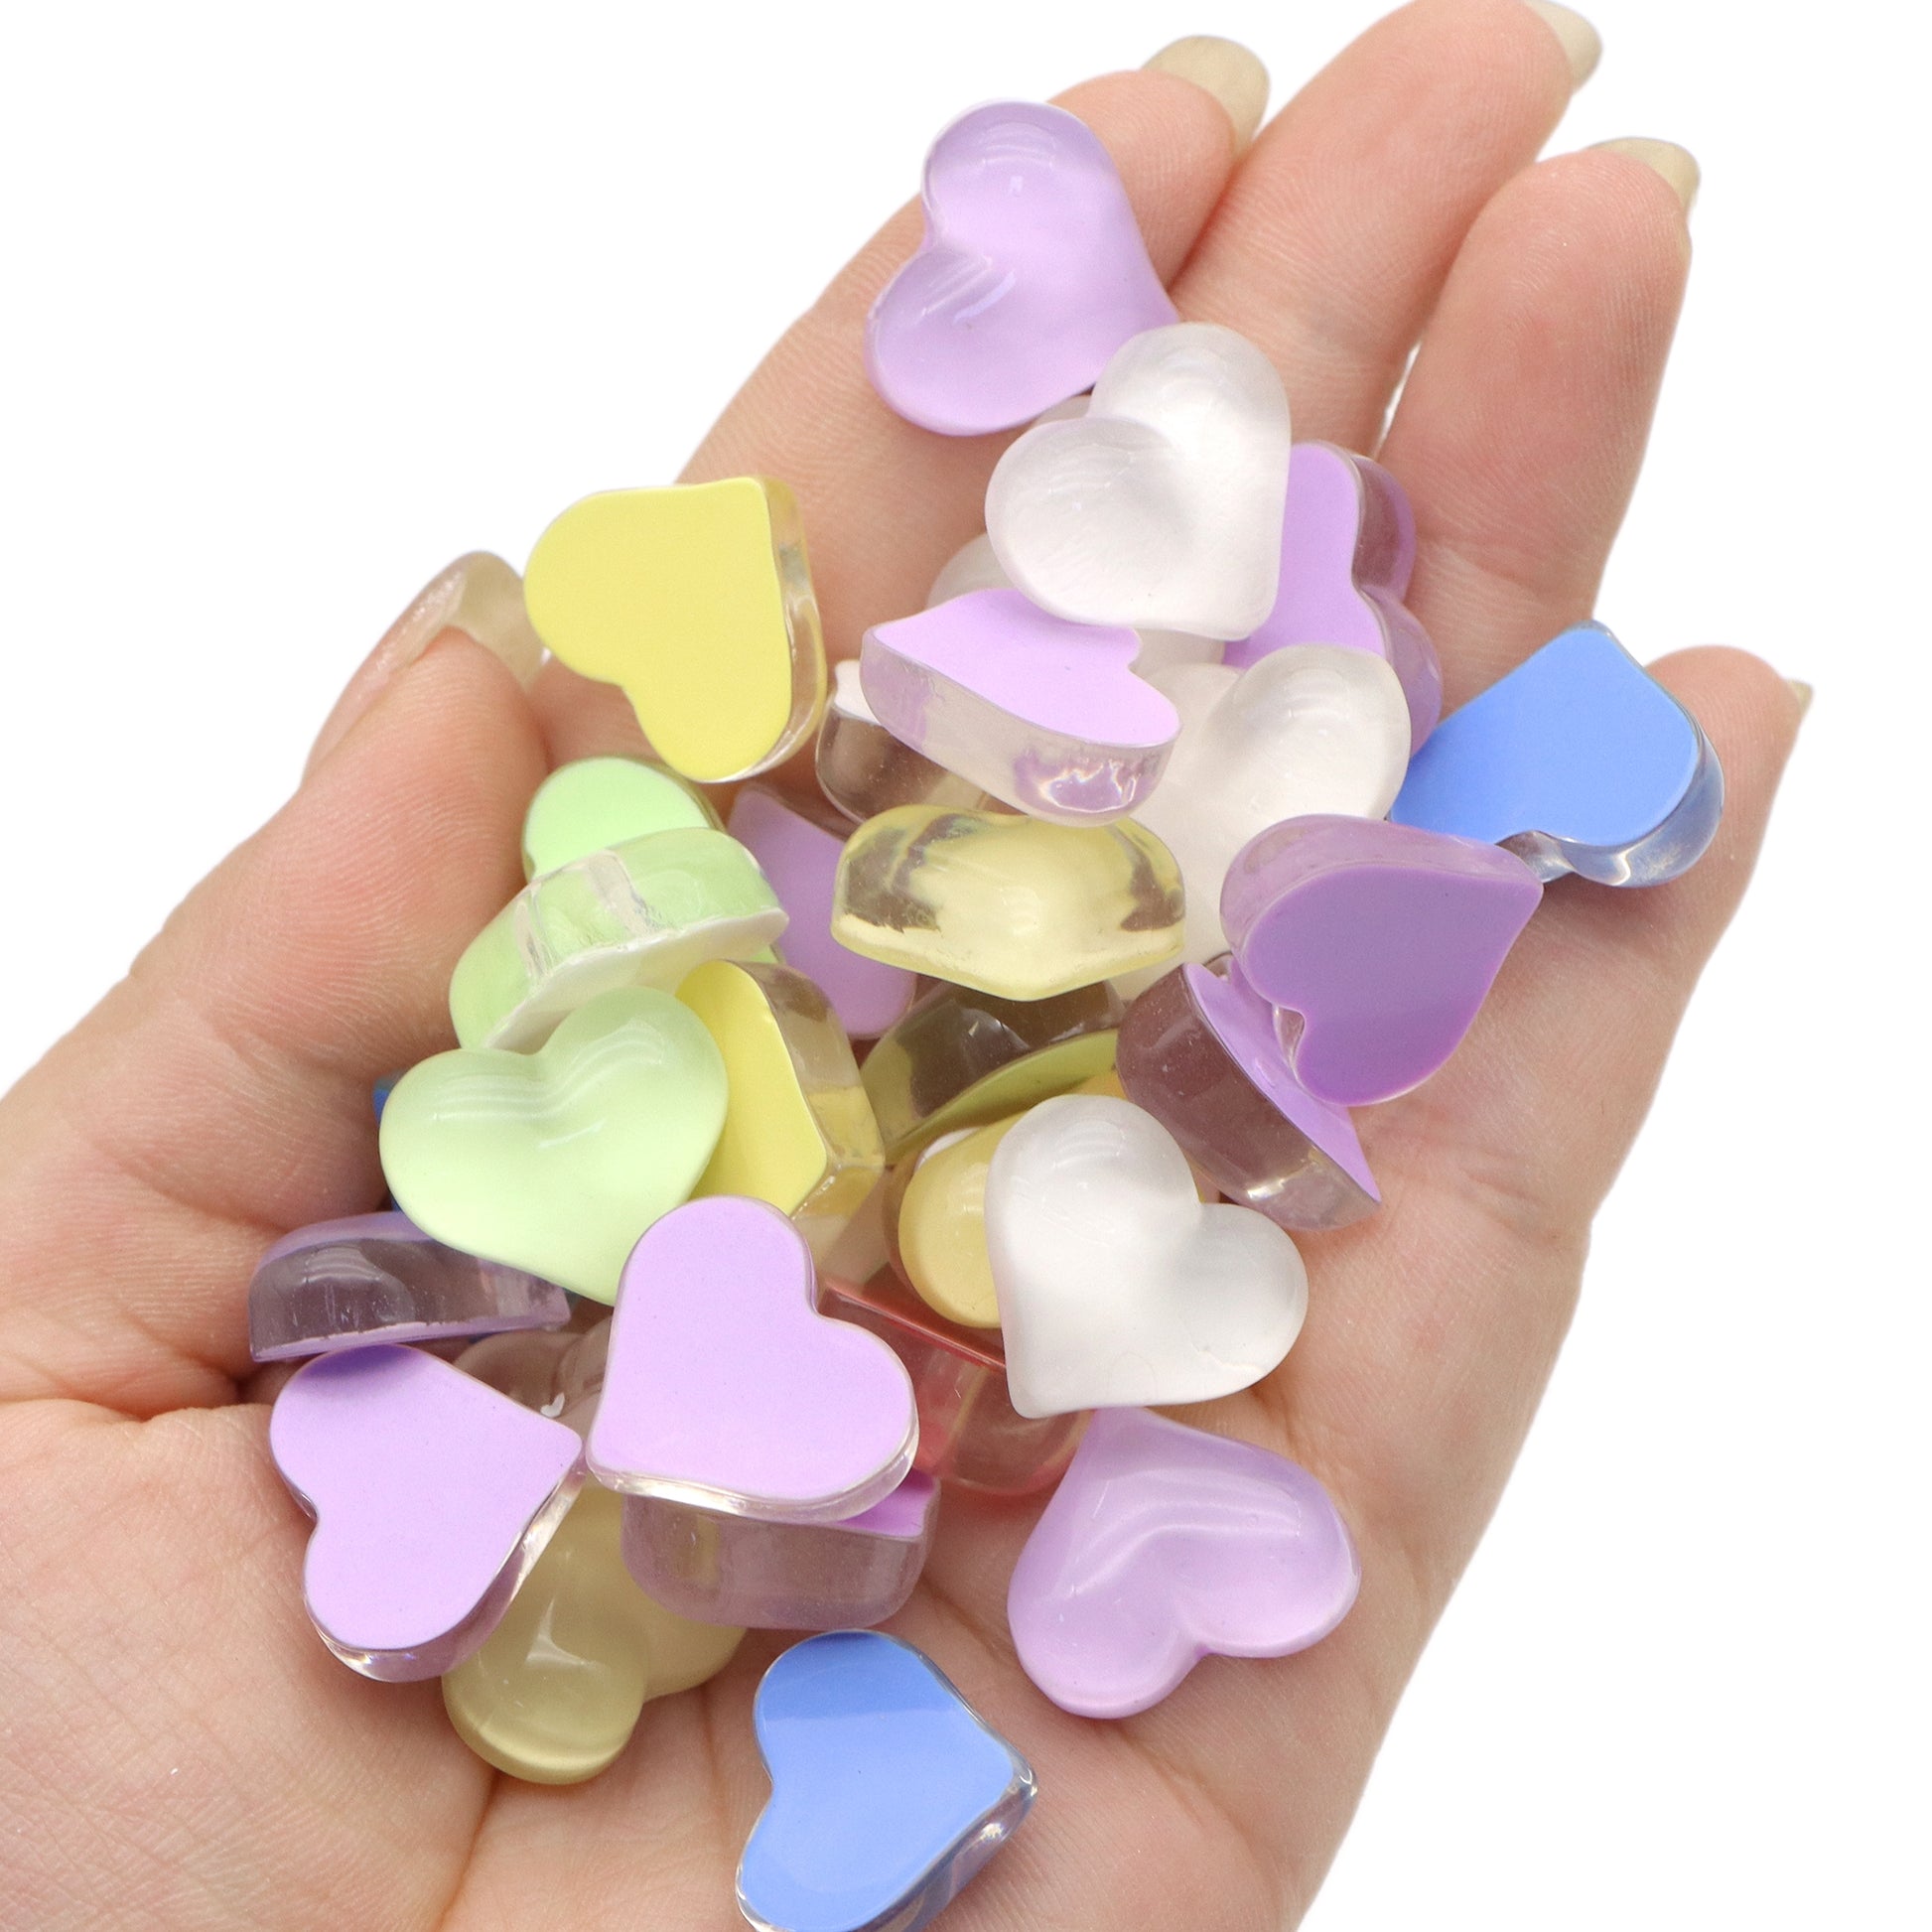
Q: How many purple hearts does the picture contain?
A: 11